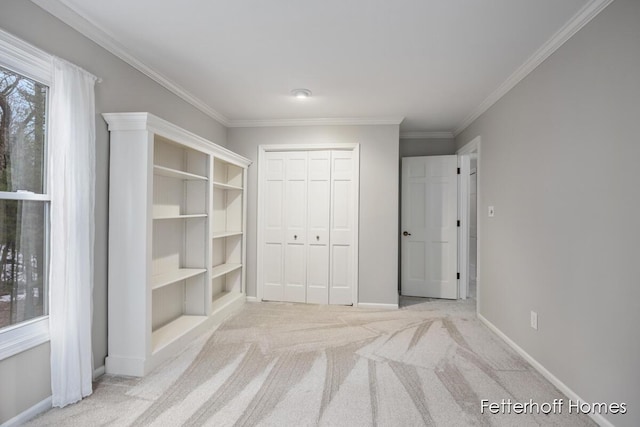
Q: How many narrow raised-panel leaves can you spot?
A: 4